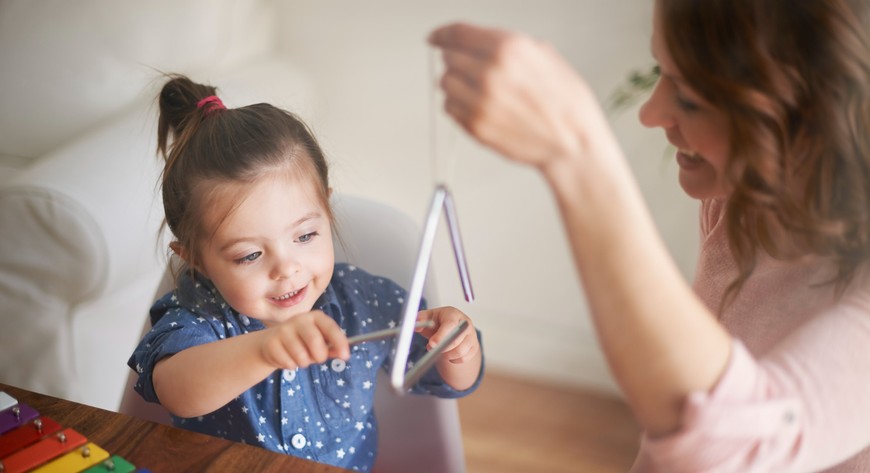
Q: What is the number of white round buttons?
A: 3